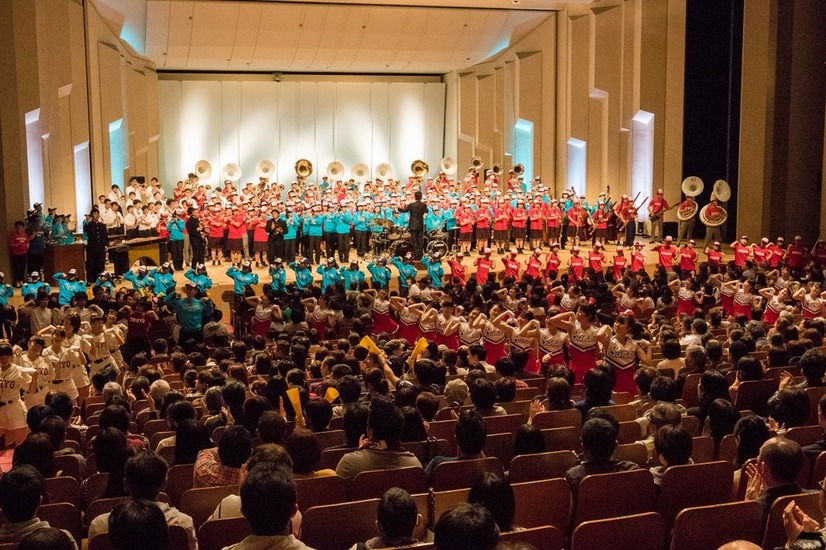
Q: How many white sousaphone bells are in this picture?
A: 9